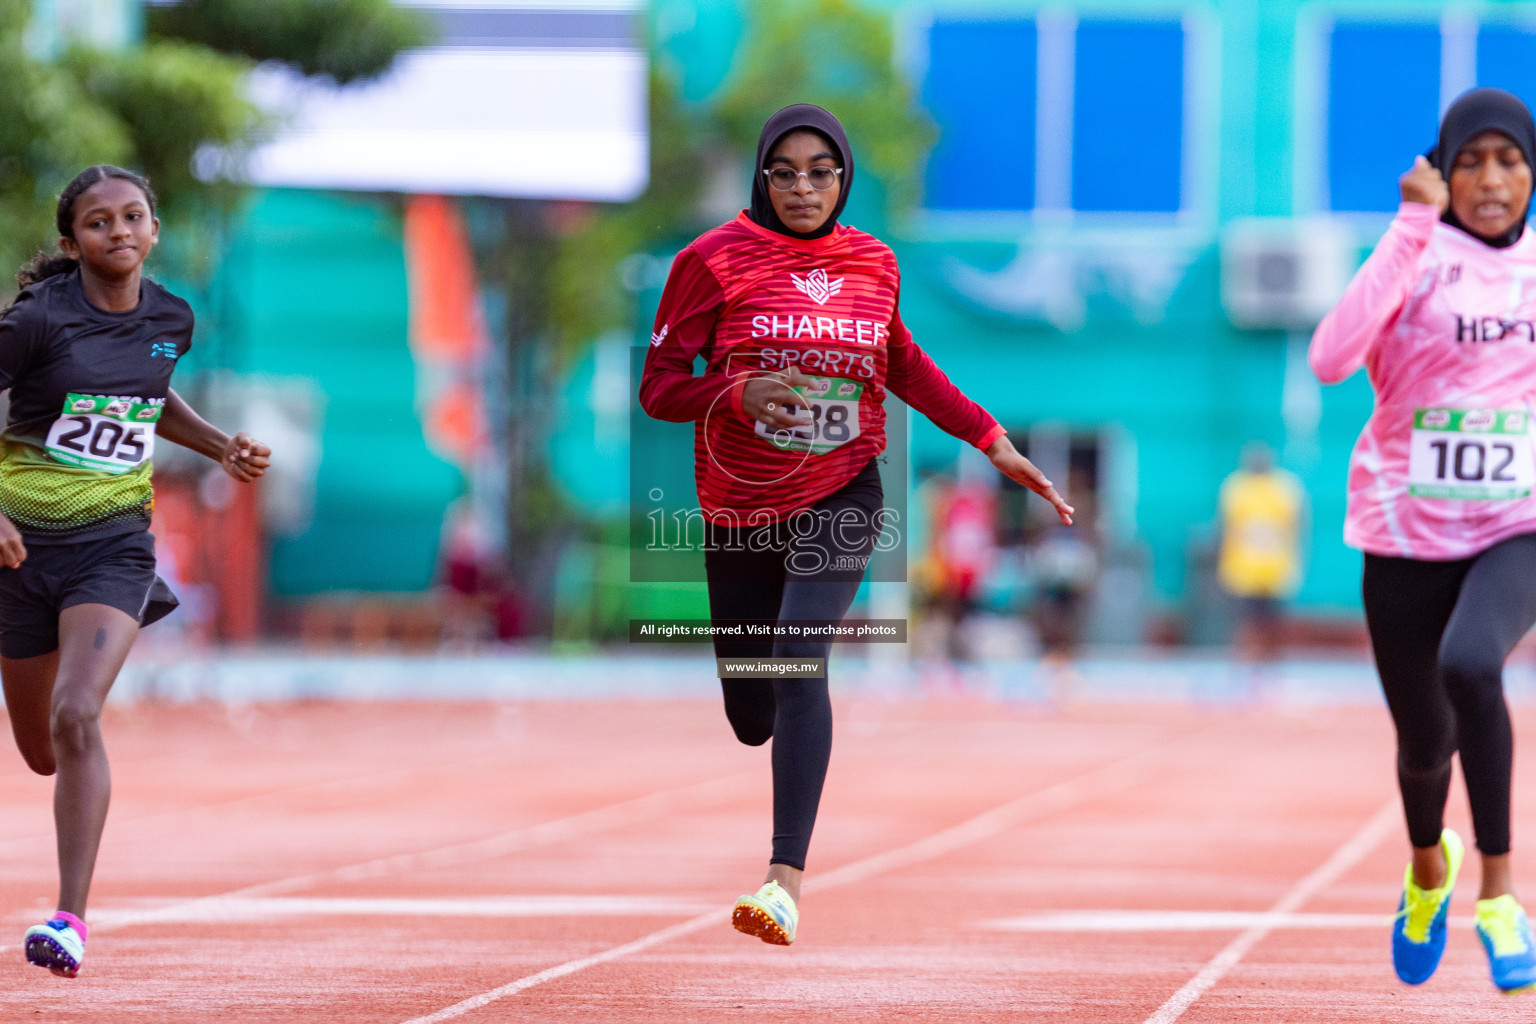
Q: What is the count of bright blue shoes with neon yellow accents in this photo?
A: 2